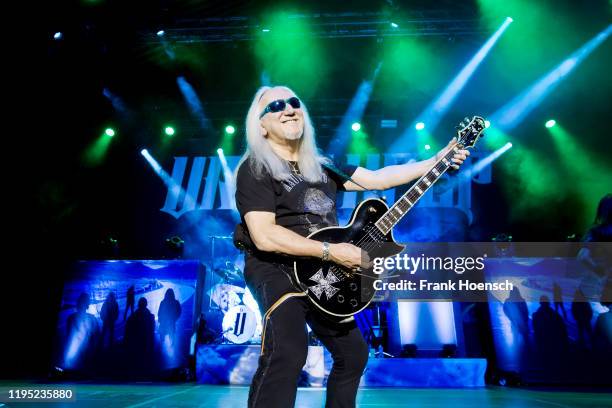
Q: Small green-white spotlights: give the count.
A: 7